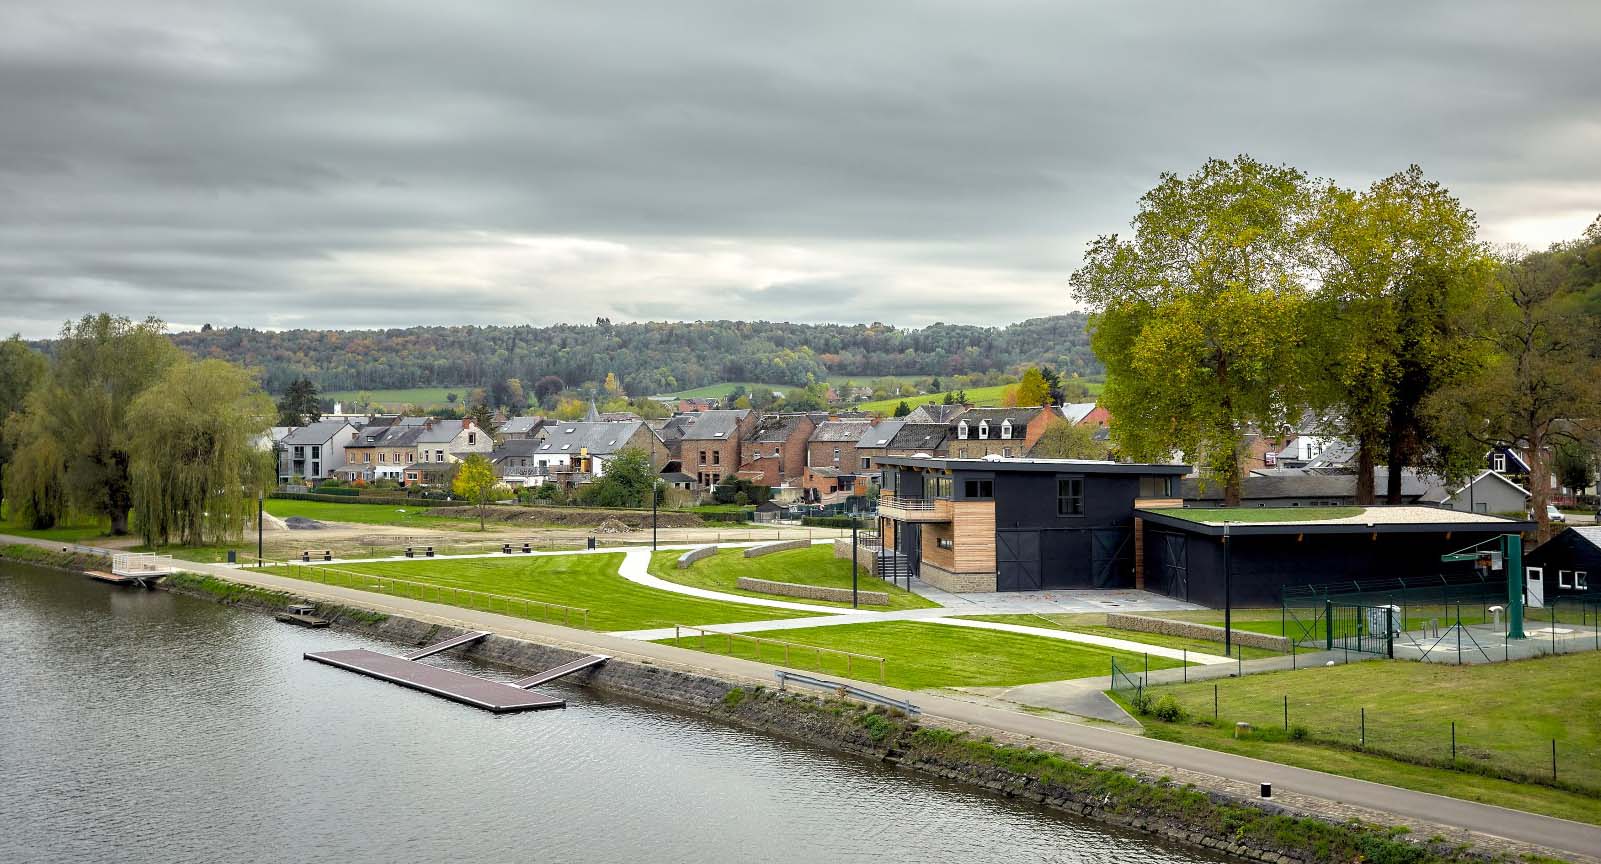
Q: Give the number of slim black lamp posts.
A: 4